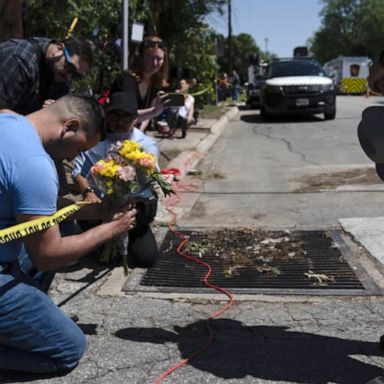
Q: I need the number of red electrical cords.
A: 1